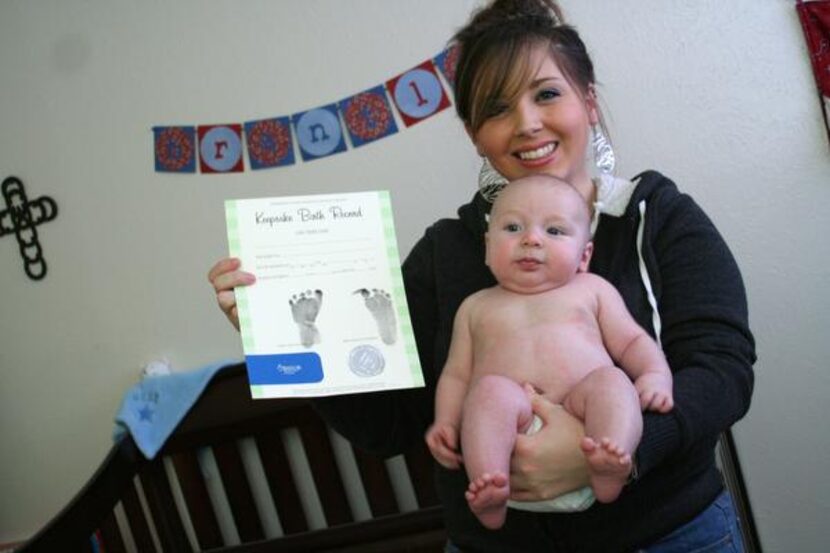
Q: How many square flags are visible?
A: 7